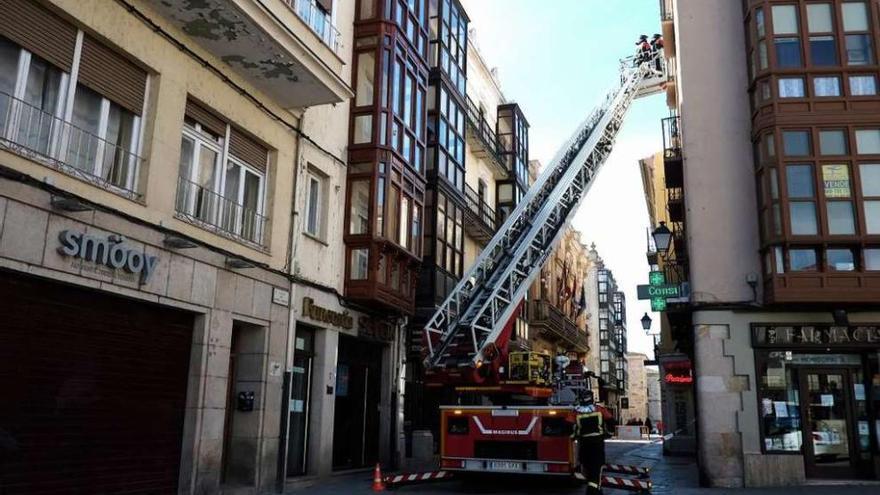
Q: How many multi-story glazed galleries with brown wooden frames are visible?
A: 2